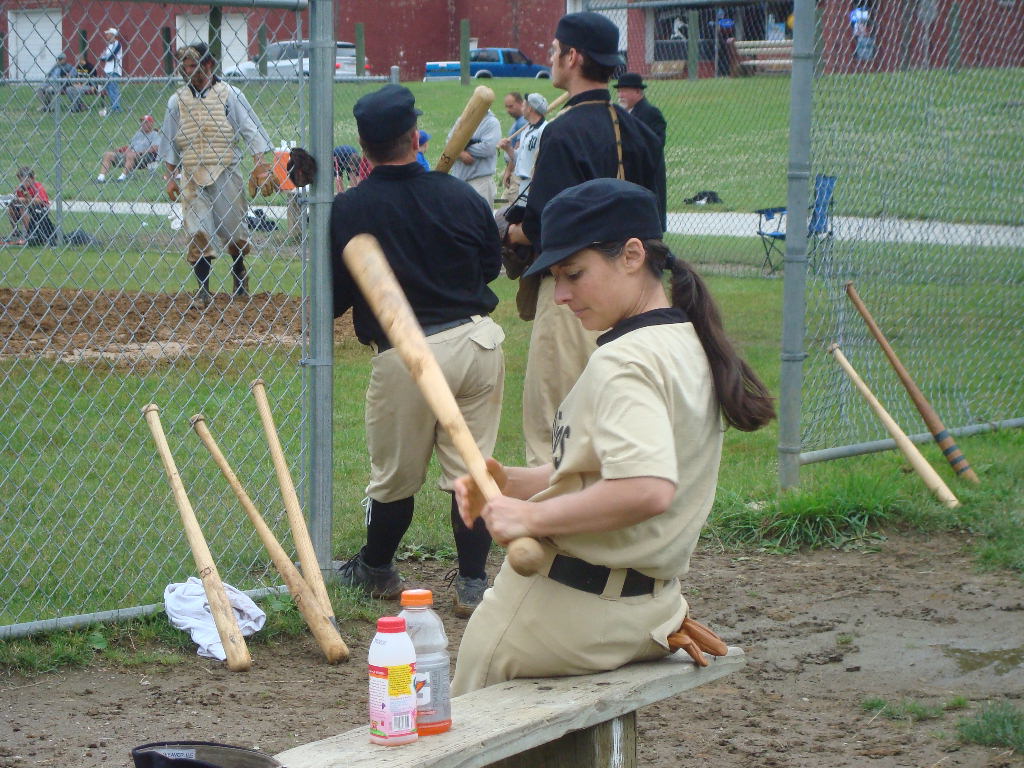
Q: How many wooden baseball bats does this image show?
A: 8